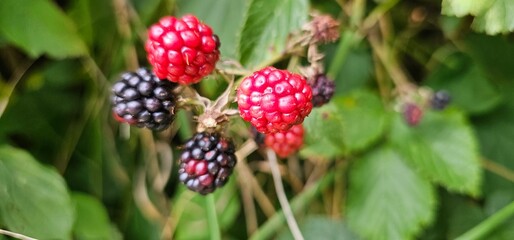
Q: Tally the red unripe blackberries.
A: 3